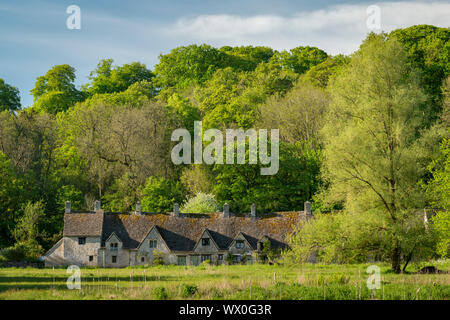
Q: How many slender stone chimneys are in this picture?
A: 7